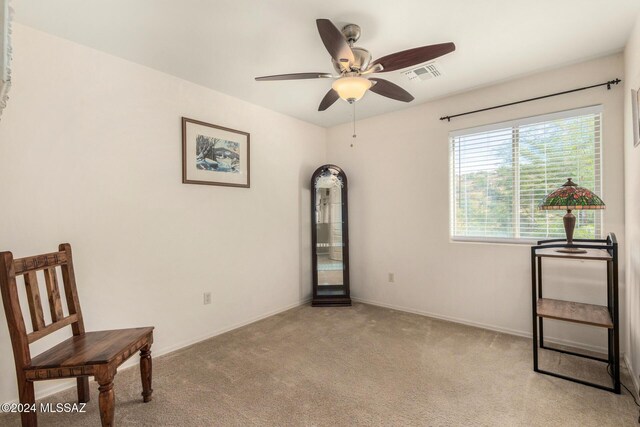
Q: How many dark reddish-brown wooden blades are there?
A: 5